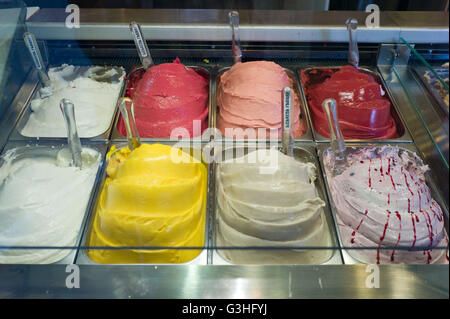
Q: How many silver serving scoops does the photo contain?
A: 8